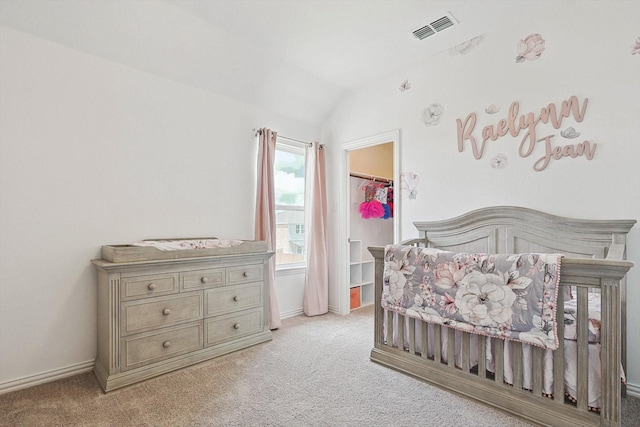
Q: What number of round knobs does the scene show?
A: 7